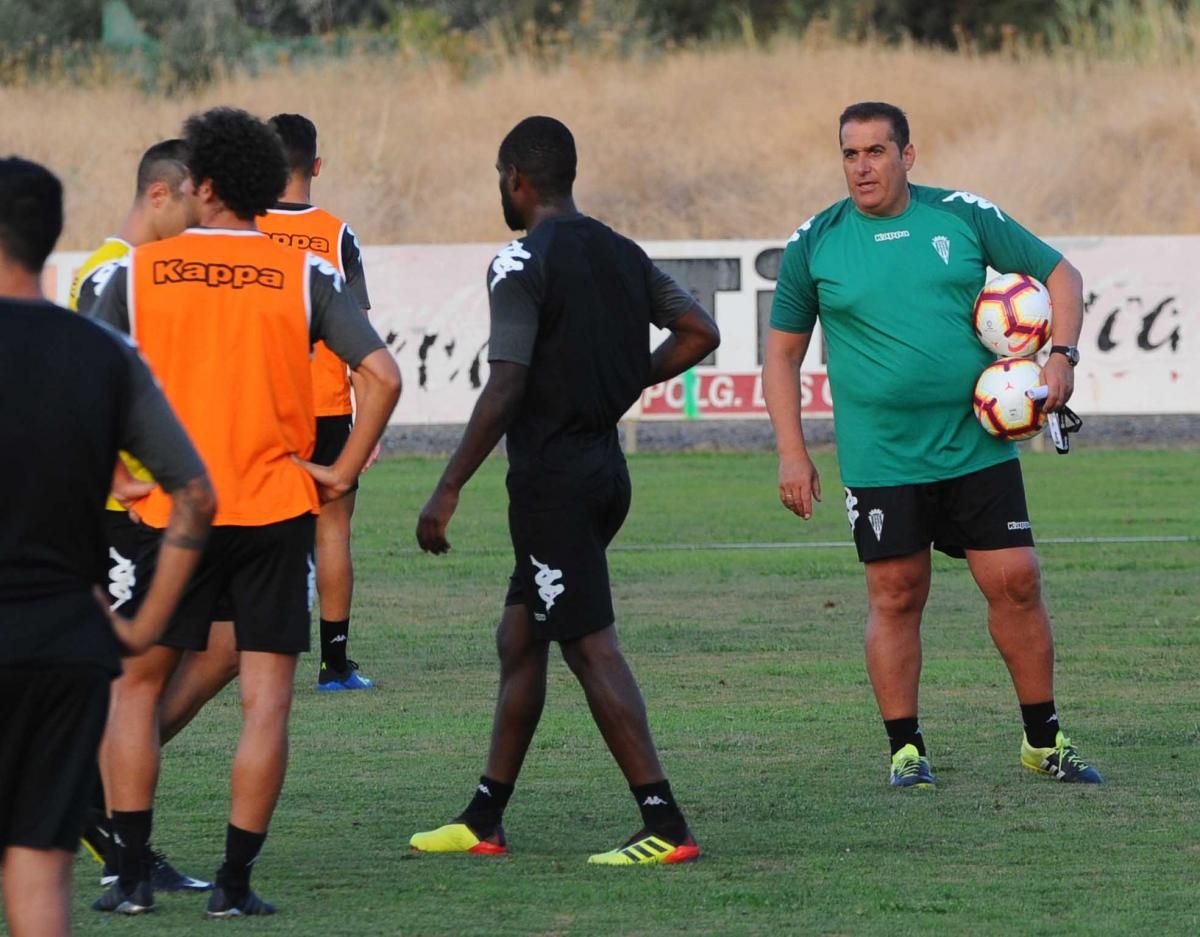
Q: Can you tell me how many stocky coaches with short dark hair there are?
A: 1